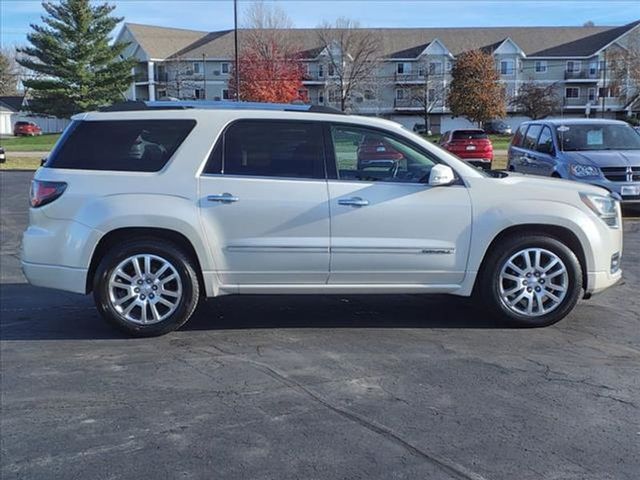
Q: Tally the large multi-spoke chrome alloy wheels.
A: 2